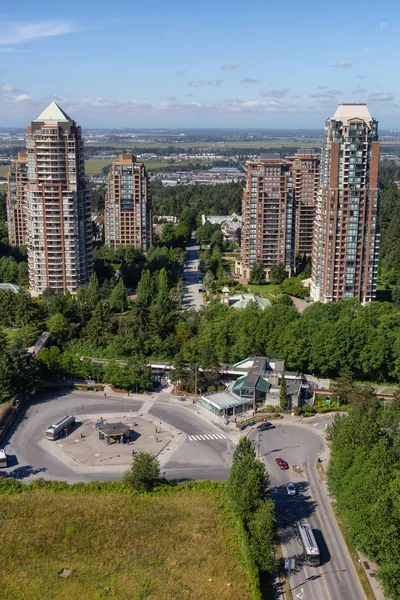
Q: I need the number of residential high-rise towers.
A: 6